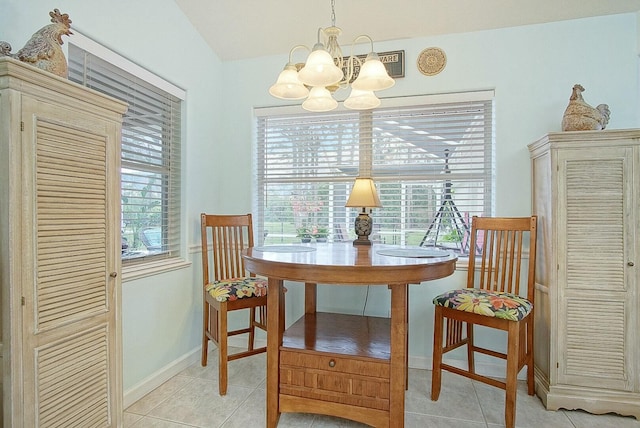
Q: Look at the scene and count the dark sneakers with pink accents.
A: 0